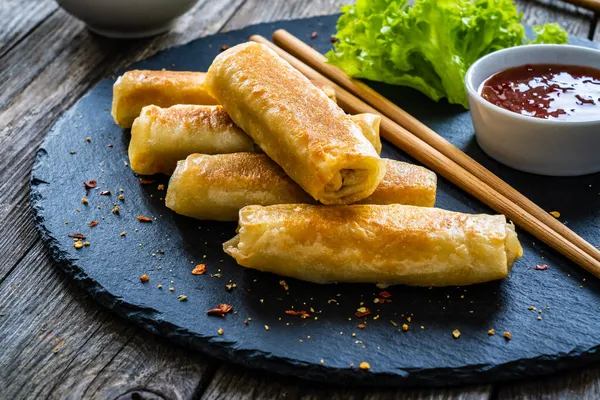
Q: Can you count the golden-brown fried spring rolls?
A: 5